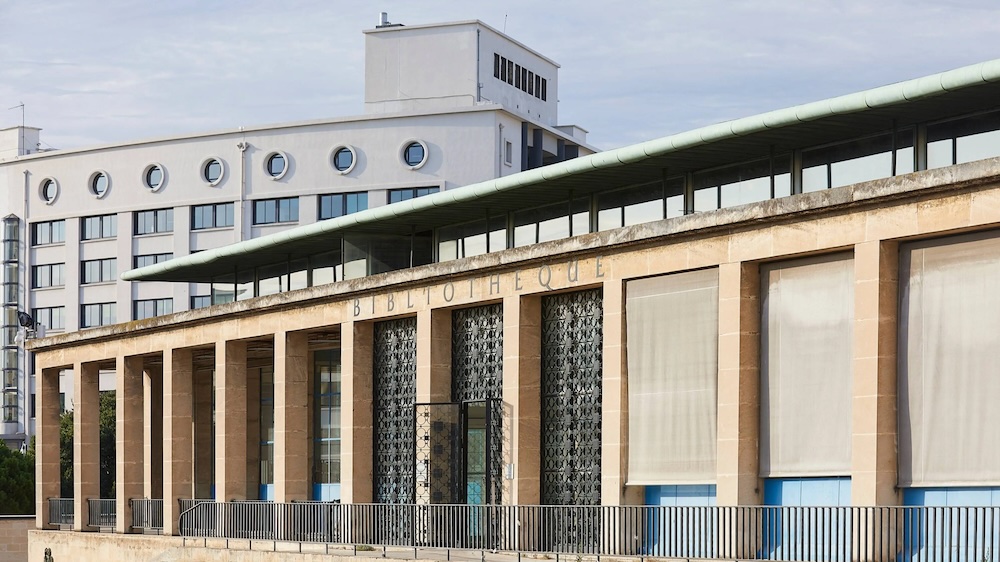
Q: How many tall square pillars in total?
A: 12